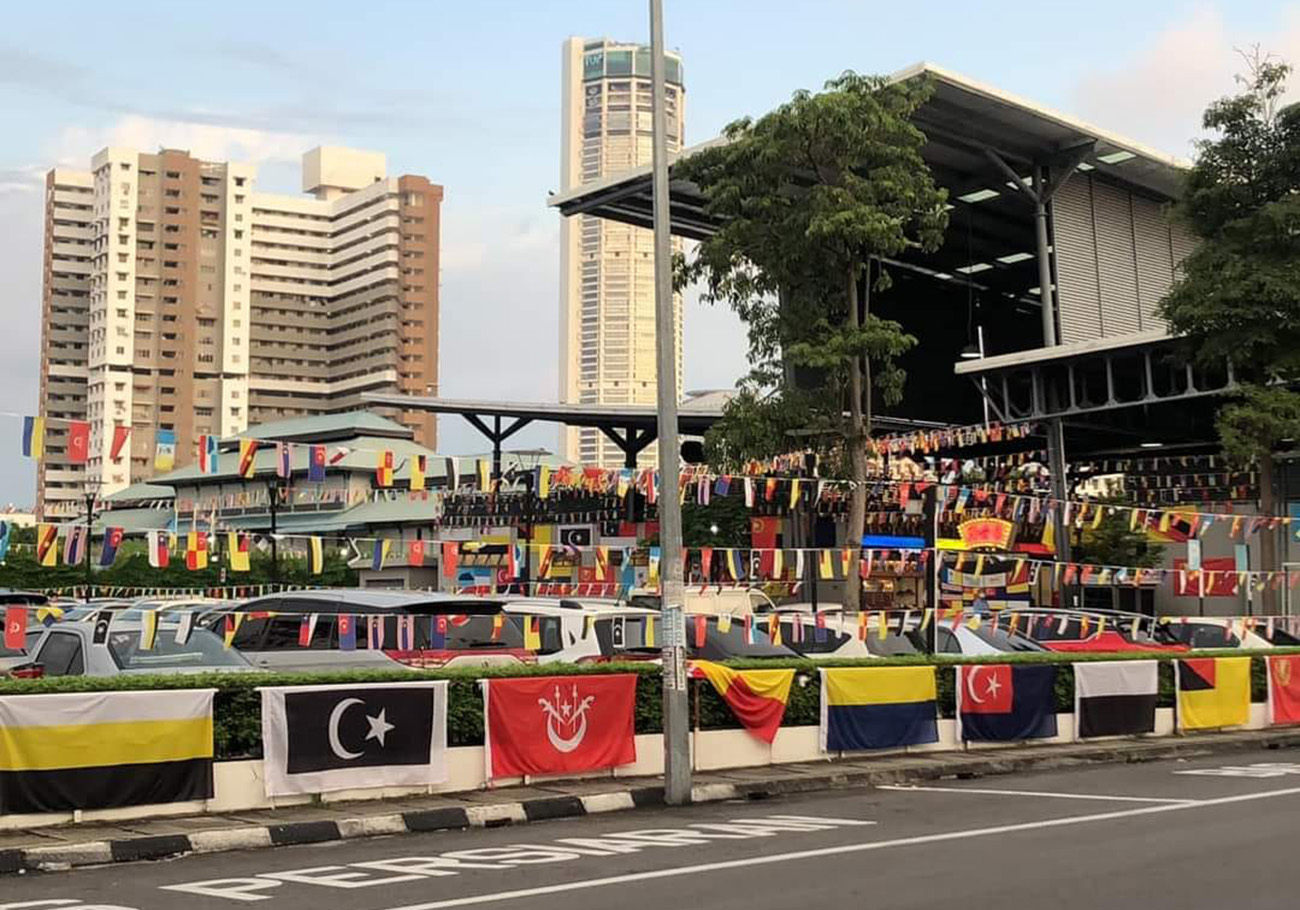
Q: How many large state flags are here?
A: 9